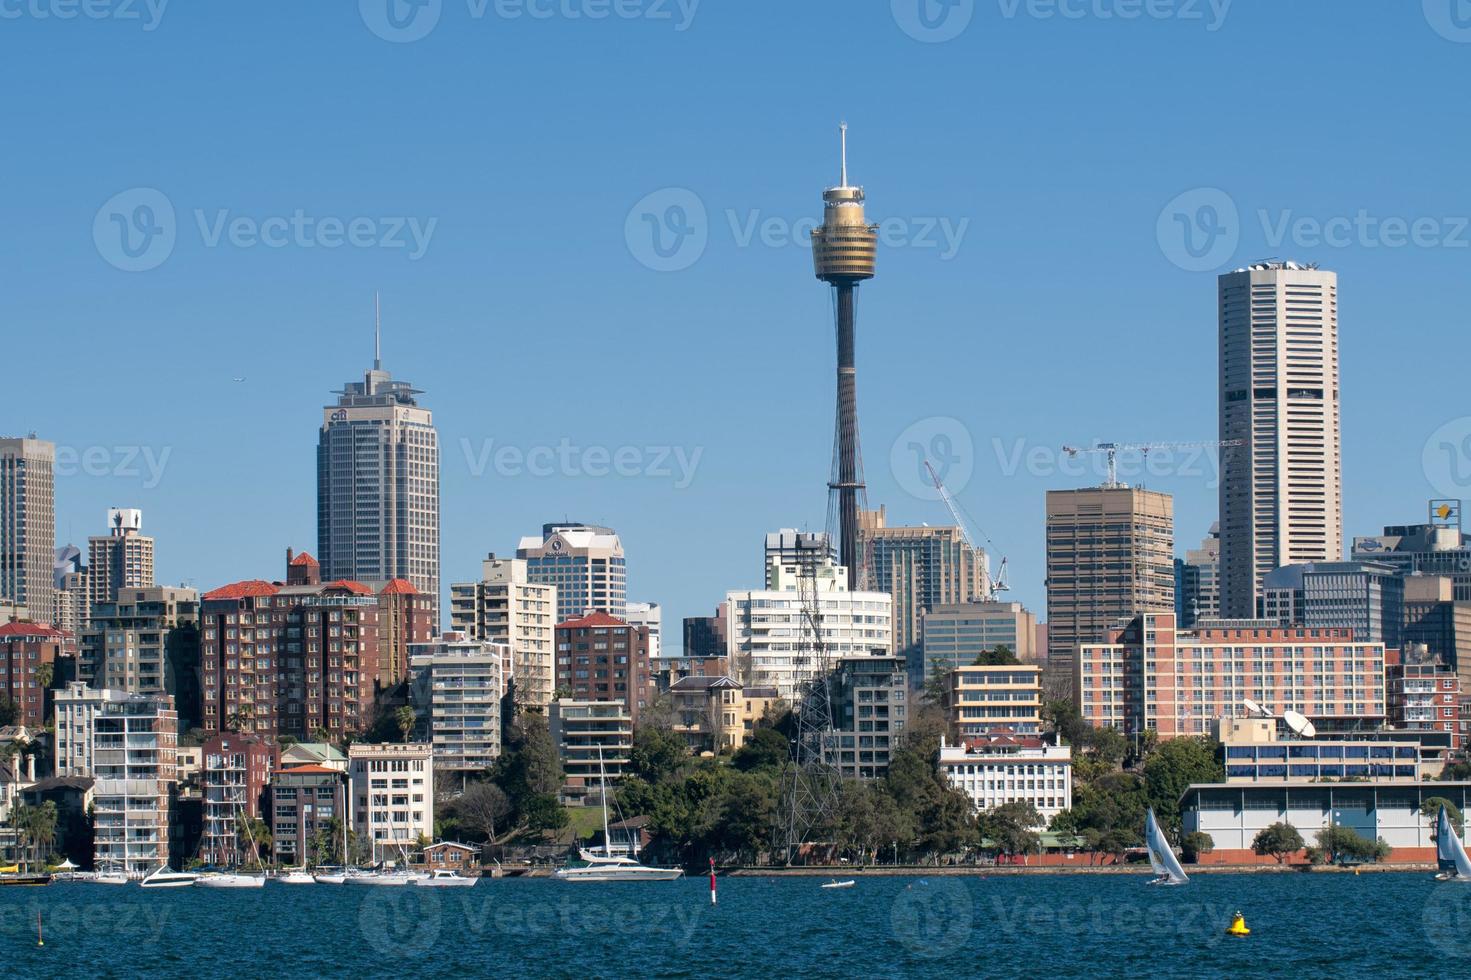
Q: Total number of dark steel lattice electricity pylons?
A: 1